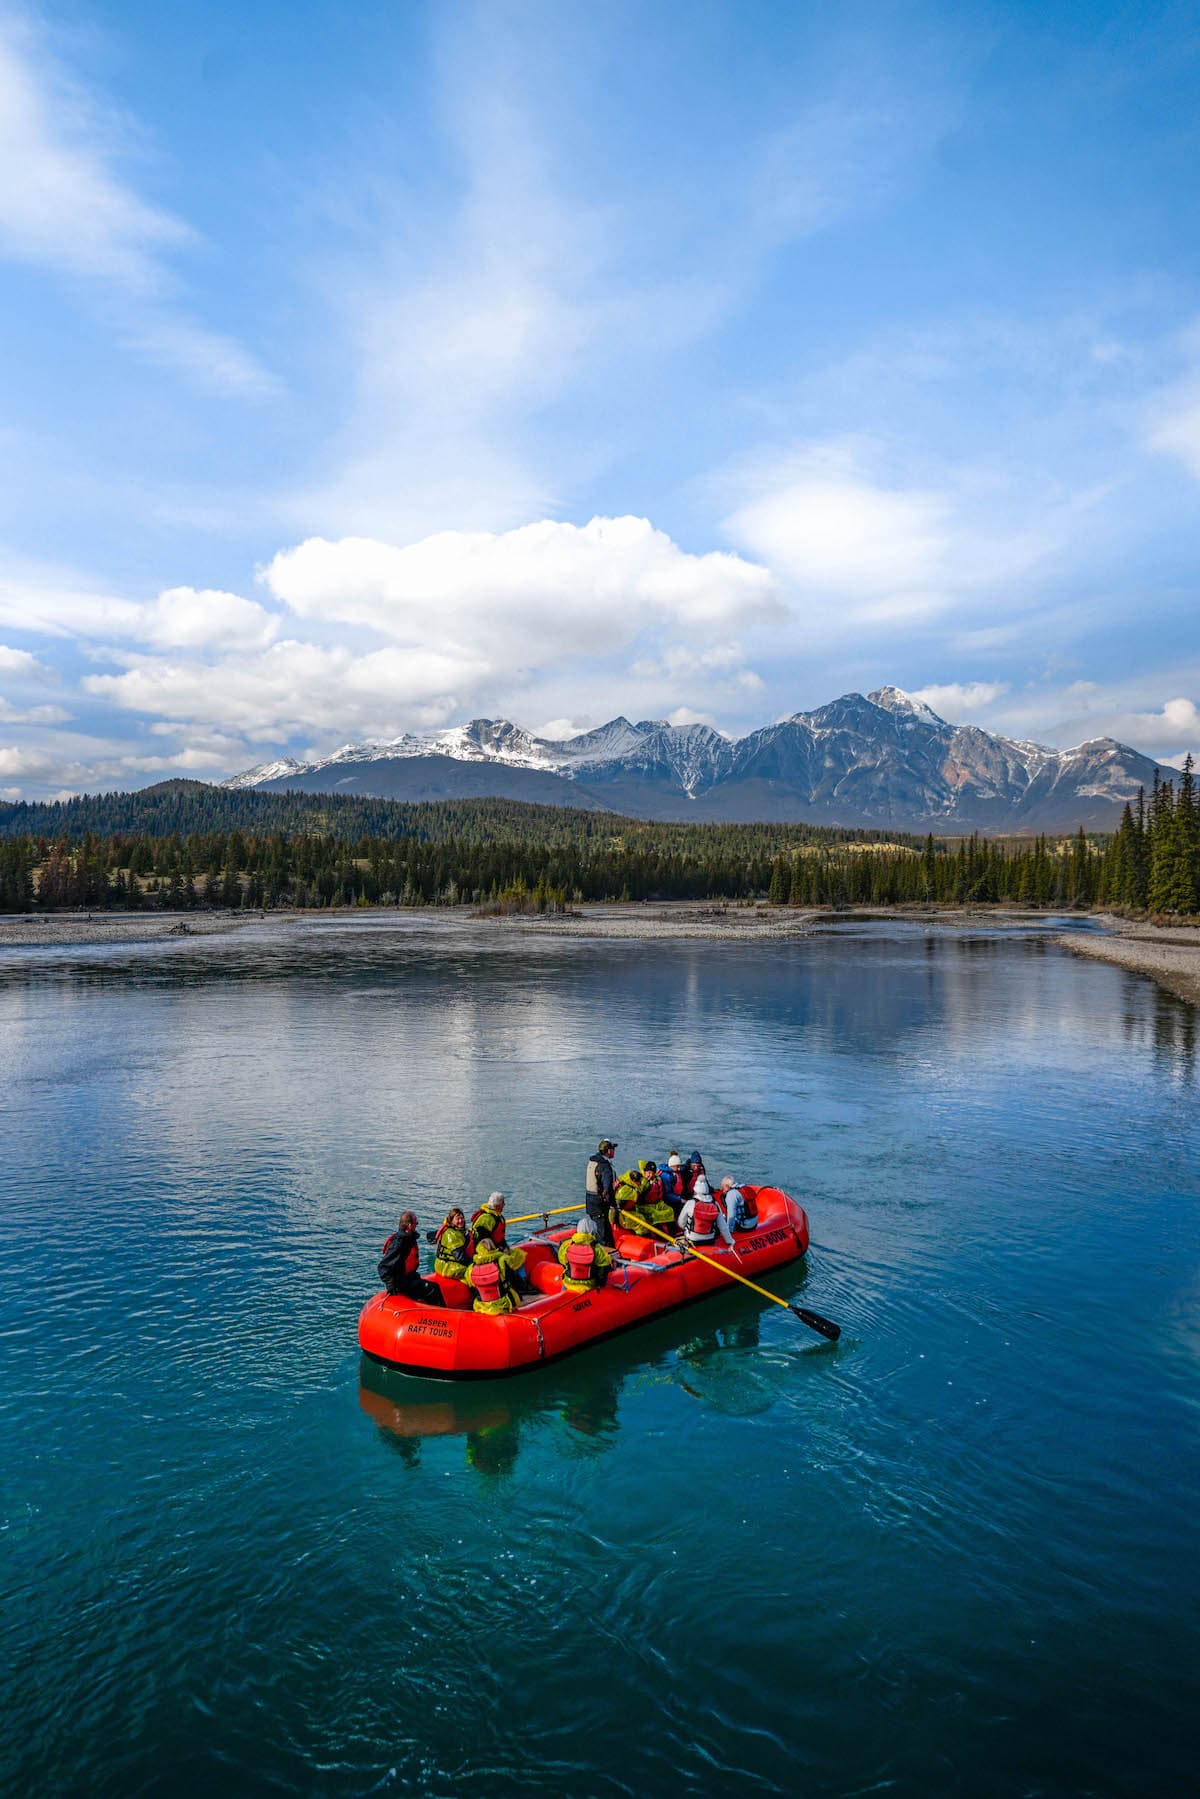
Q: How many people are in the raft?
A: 12